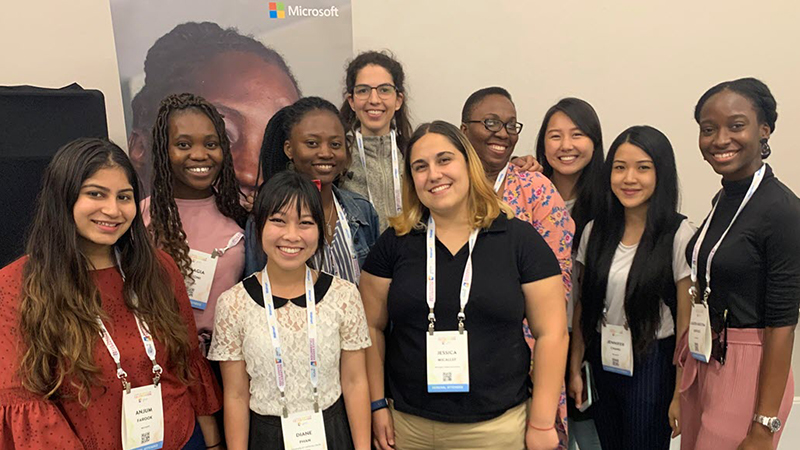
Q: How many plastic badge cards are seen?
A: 6